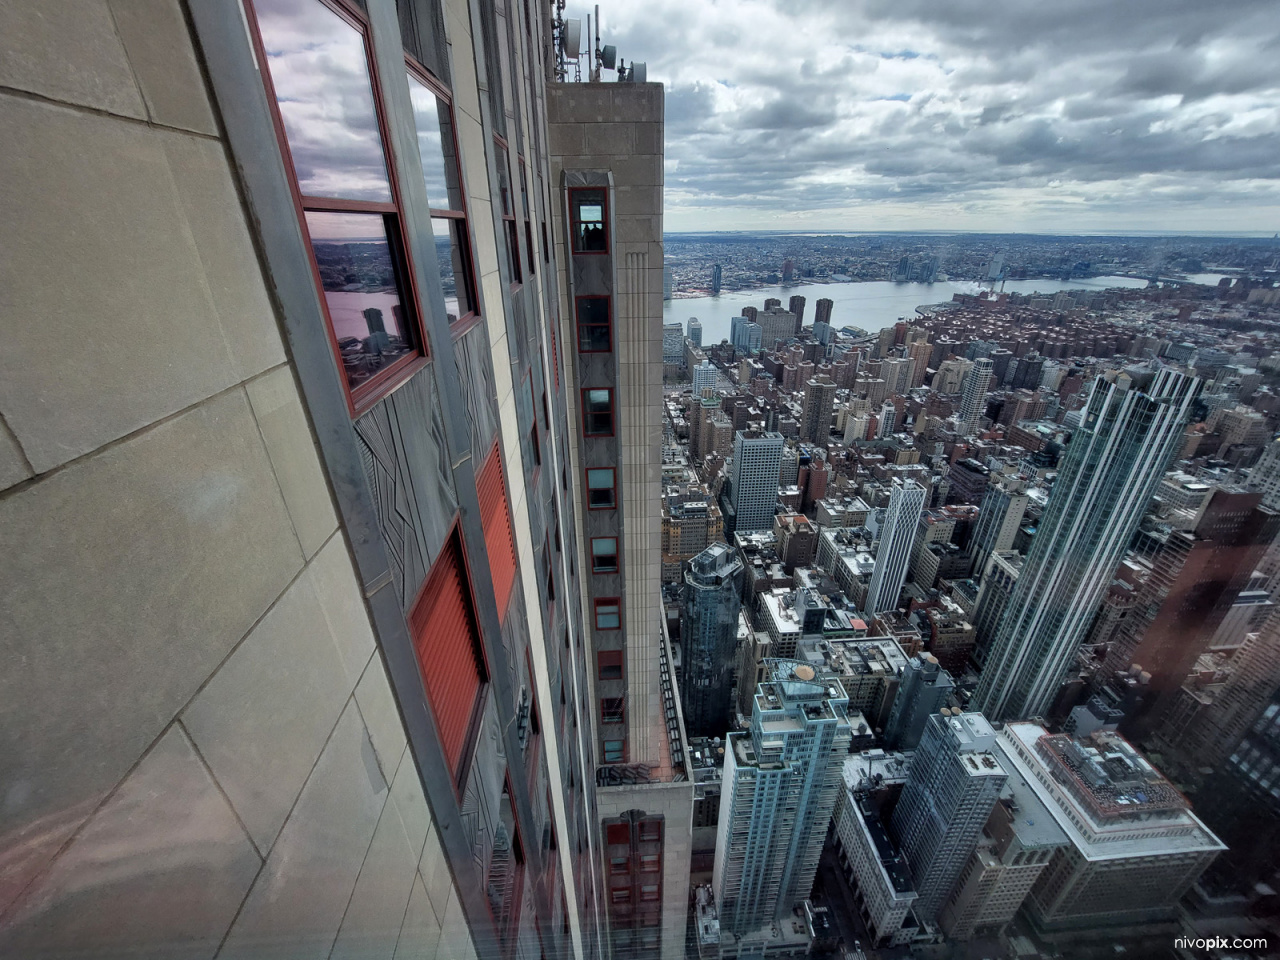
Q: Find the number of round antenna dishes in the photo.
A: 3